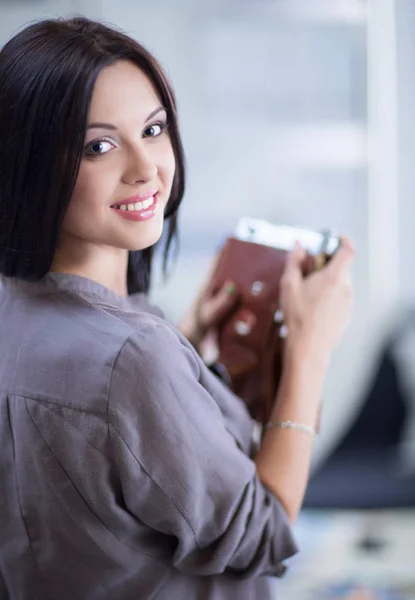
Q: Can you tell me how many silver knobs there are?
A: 4